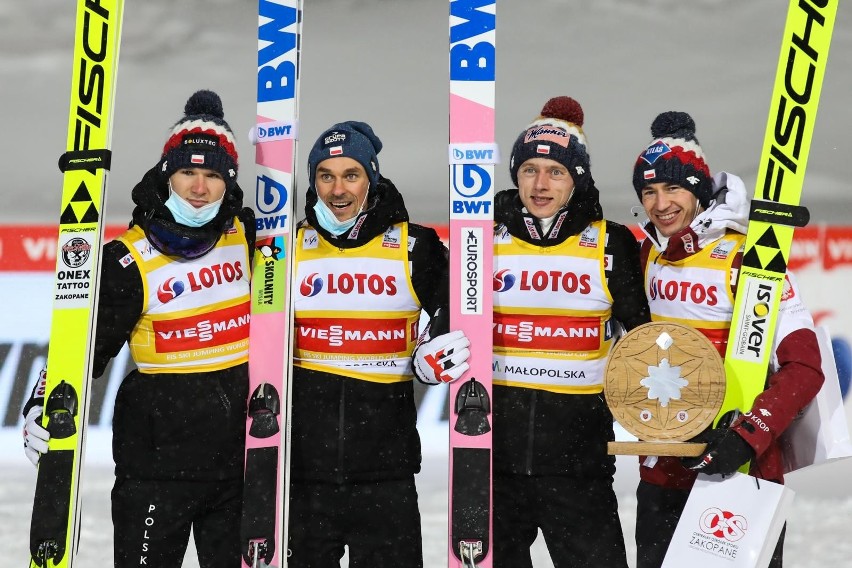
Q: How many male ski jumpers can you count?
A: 4